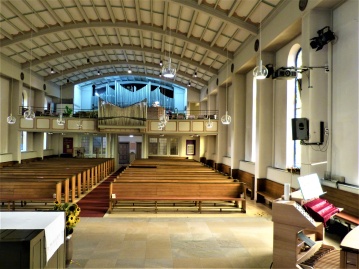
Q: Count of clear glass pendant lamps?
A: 11